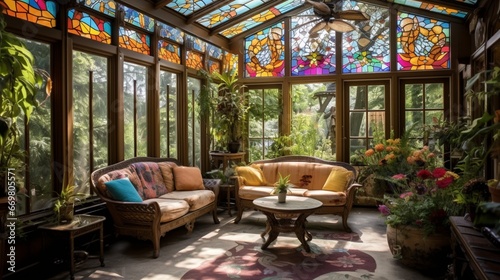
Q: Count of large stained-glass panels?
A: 4